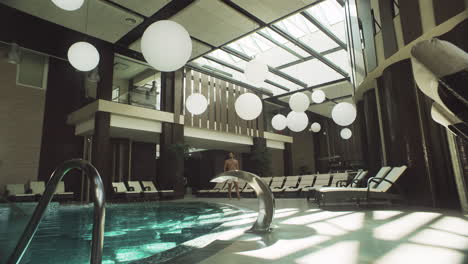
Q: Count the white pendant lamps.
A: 13